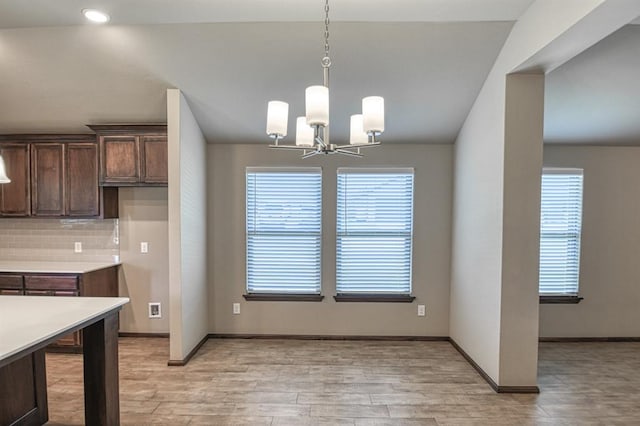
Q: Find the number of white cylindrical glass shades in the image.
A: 5